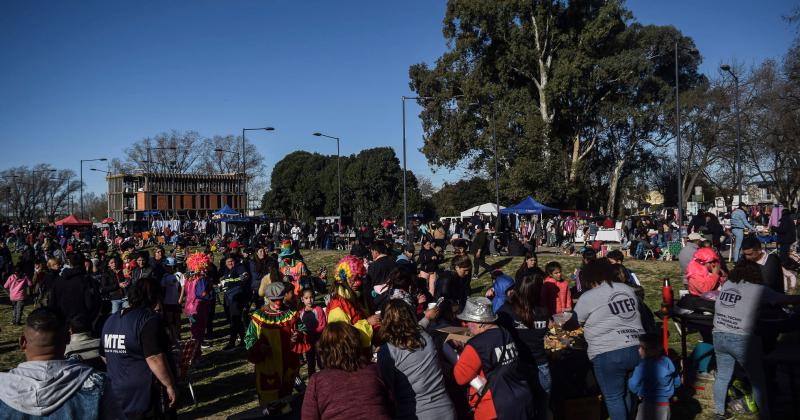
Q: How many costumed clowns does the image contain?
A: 4